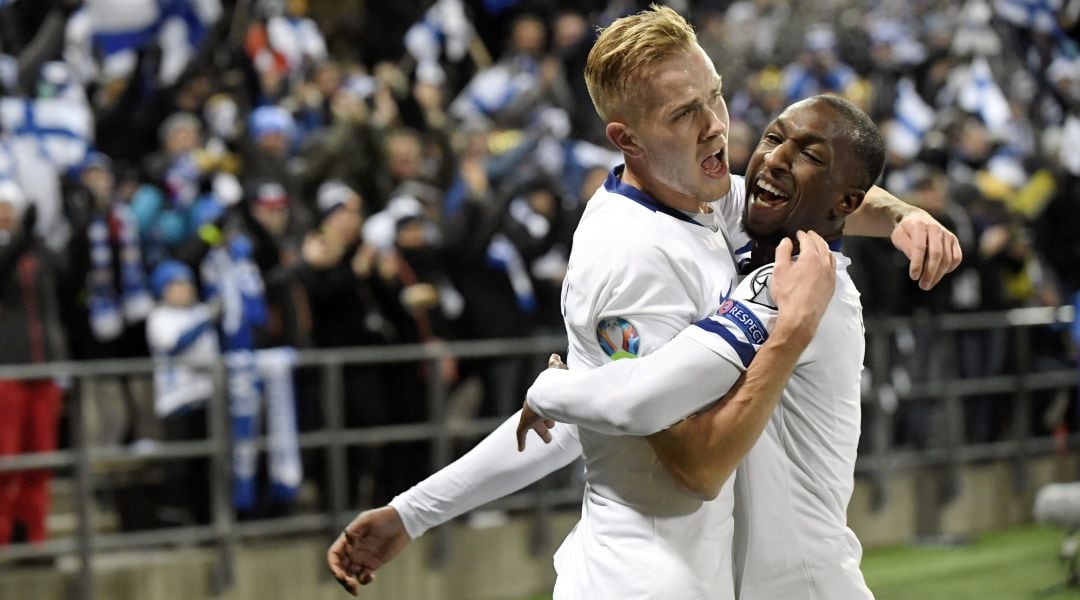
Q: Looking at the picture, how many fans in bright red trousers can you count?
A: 1